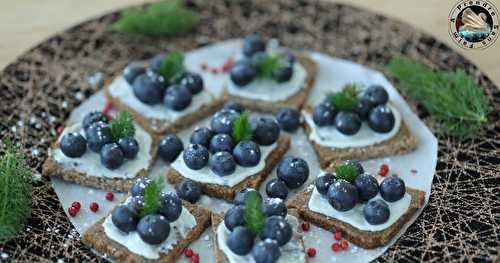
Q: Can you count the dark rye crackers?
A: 8